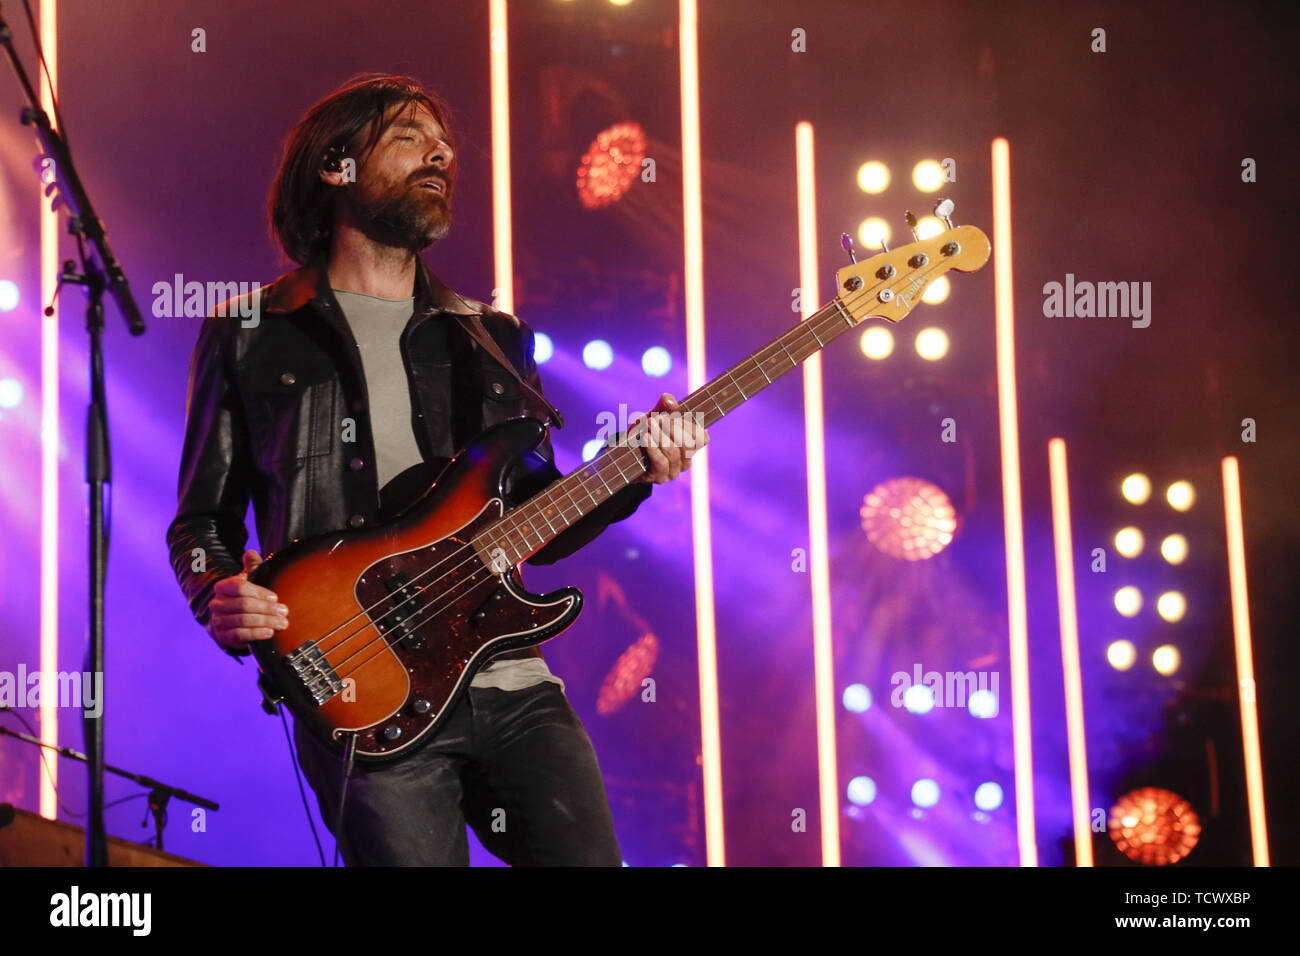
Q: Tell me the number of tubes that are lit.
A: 7